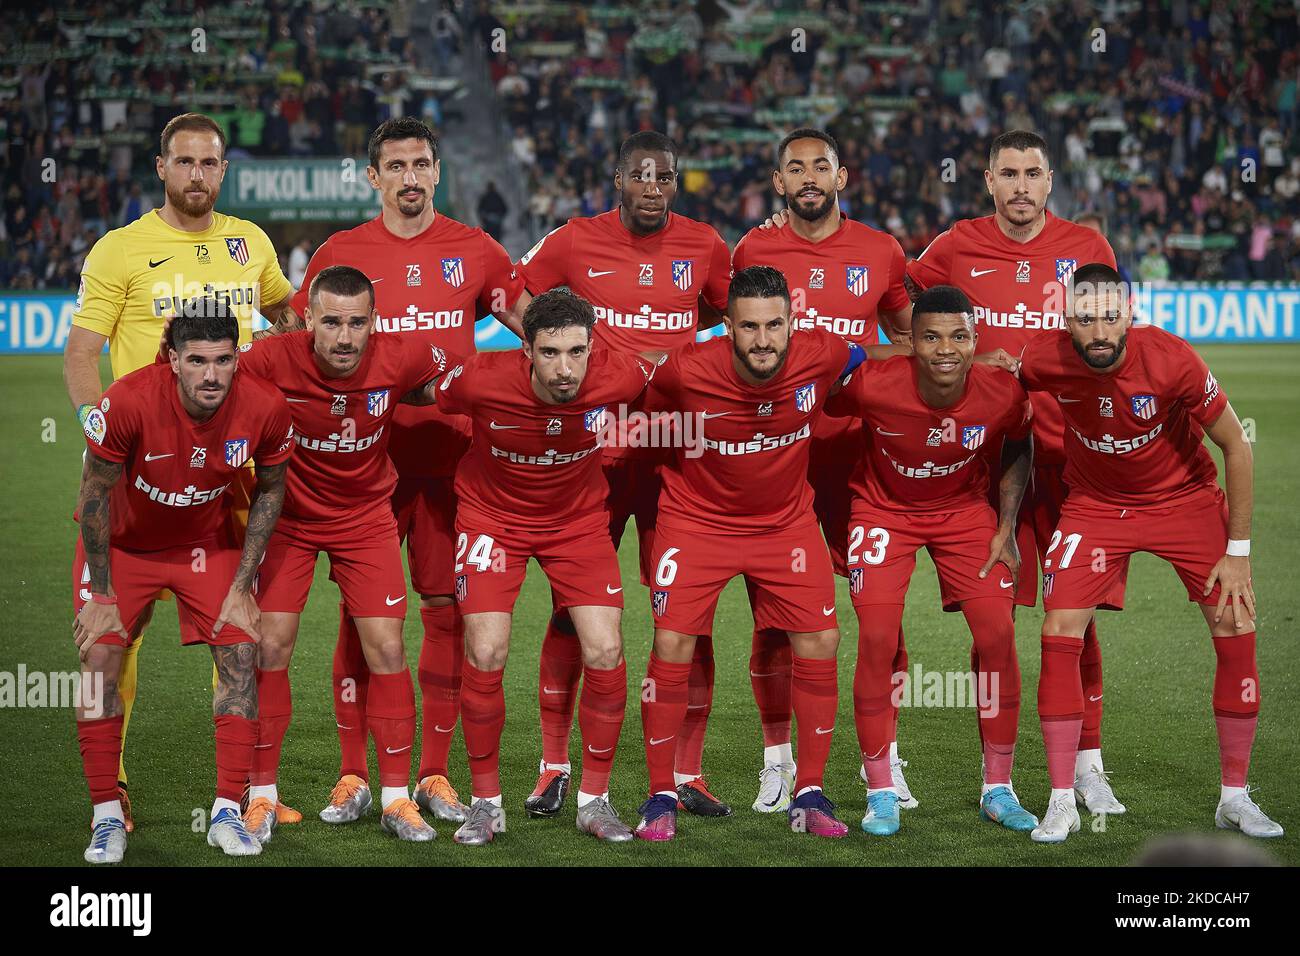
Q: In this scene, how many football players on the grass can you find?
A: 11